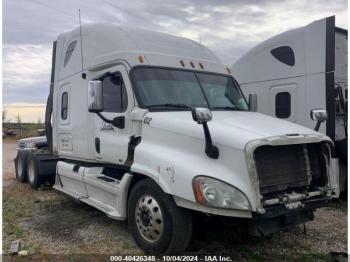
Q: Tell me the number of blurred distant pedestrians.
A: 0